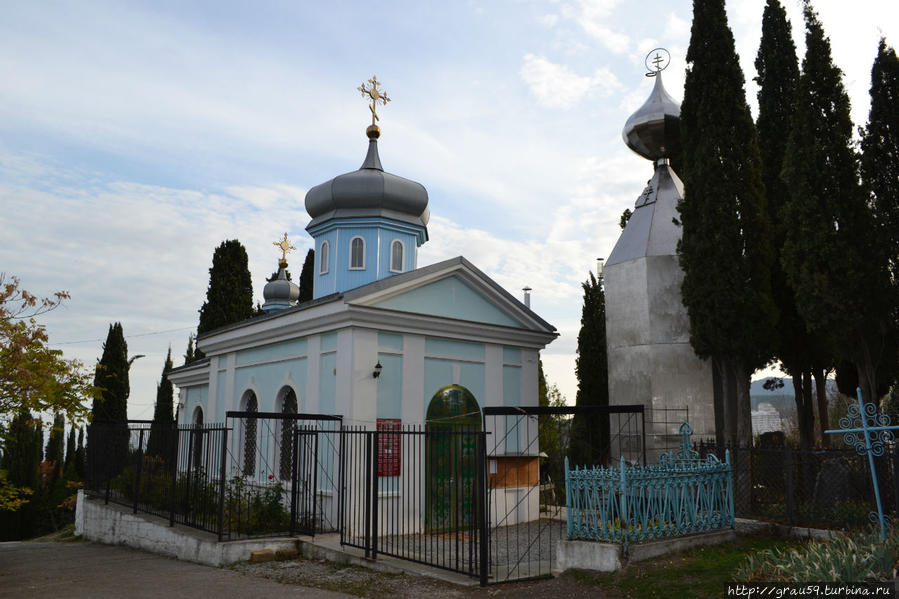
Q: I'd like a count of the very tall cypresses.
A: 4